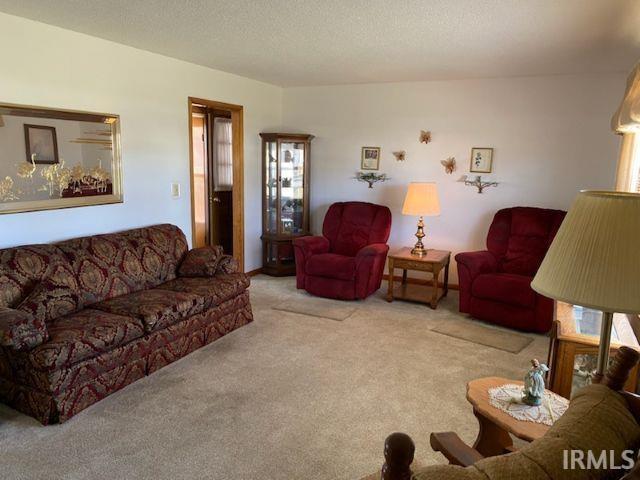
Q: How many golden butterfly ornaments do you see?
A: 3